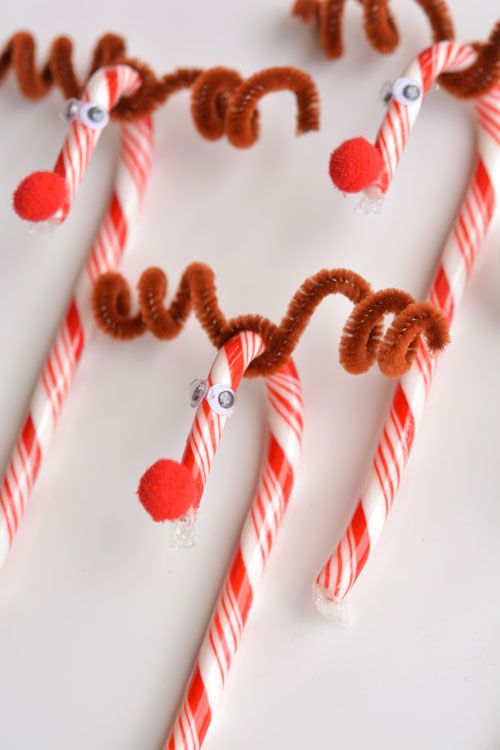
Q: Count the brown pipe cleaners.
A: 3